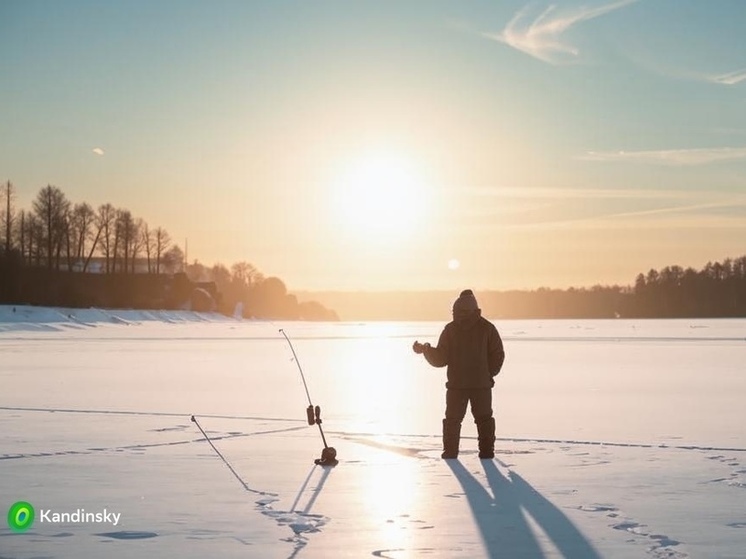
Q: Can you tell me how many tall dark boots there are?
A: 2